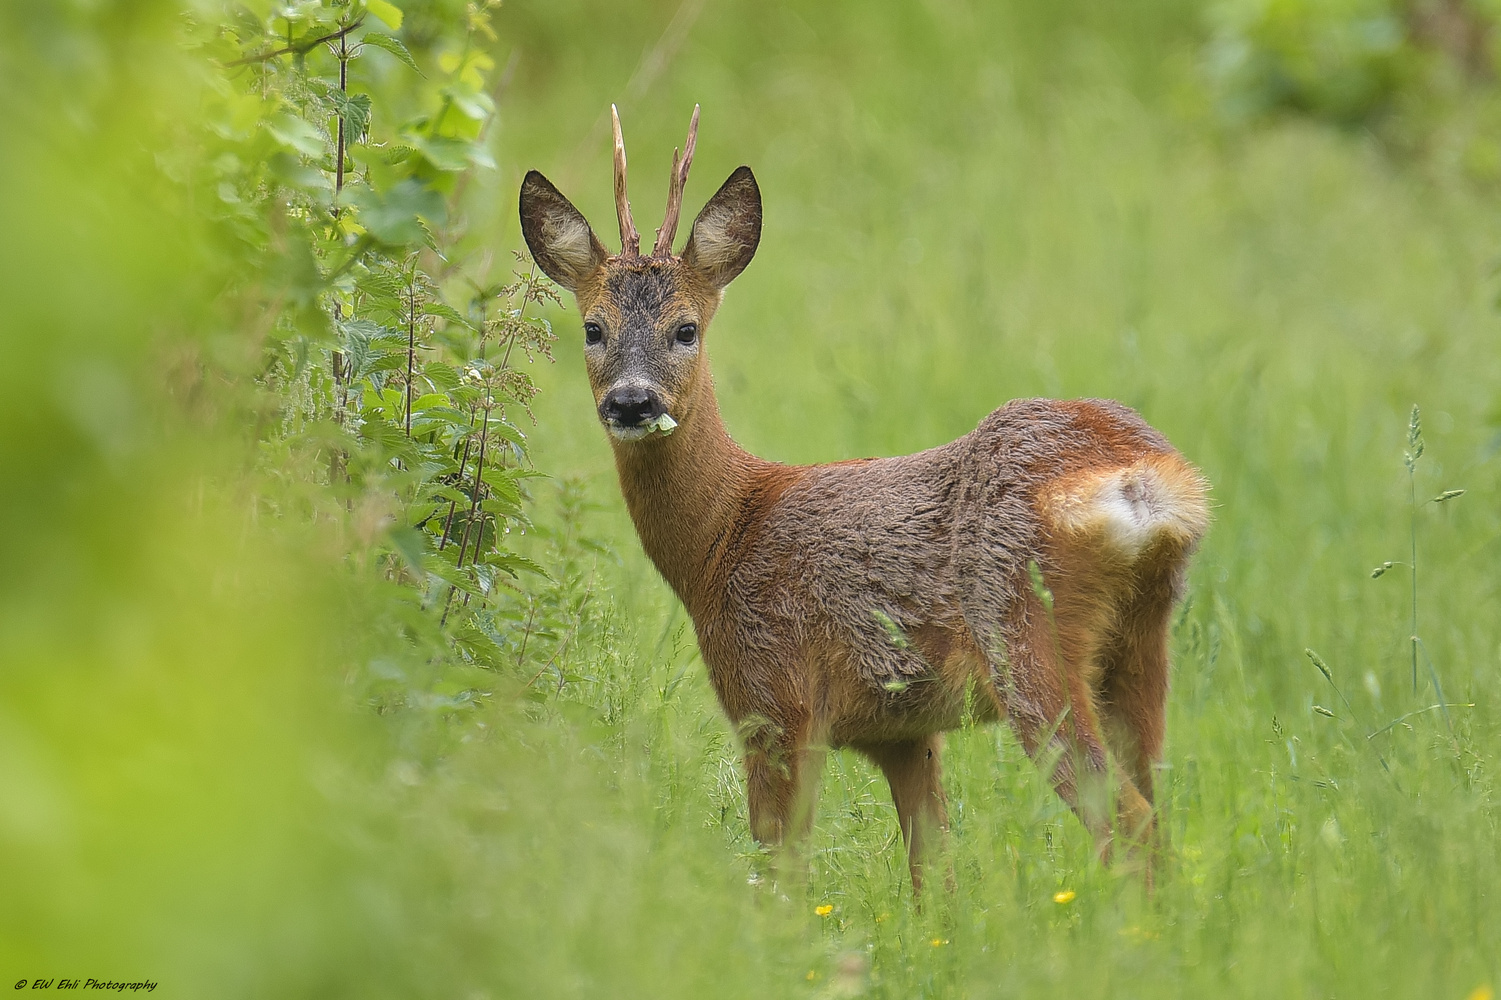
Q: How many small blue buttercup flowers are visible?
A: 0